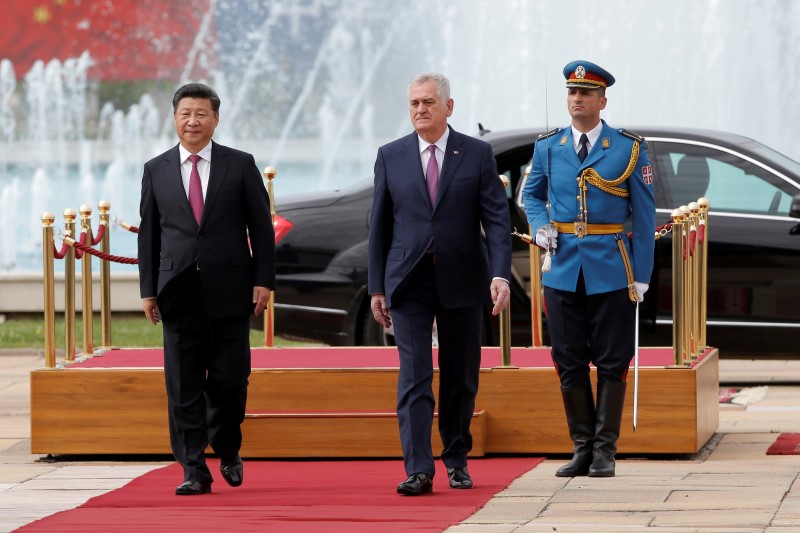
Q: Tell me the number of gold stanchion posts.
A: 11